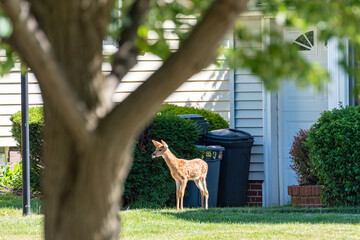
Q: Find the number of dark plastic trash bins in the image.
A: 3